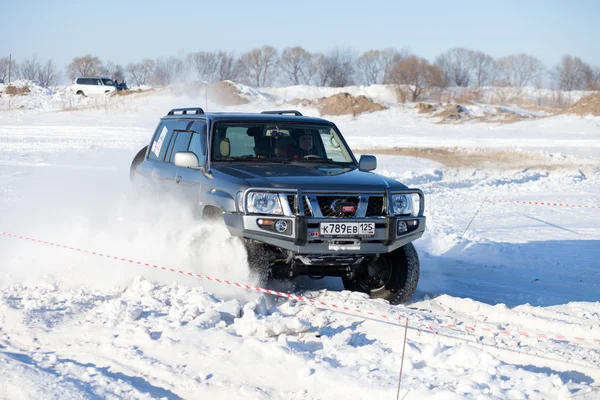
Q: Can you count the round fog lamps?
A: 2